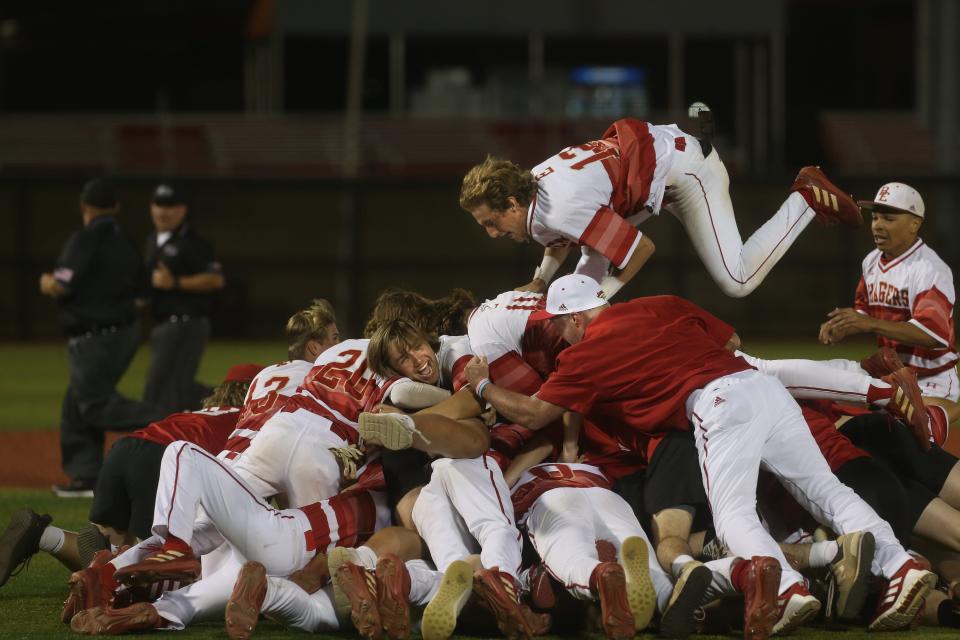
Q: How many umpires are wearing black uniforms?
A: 2